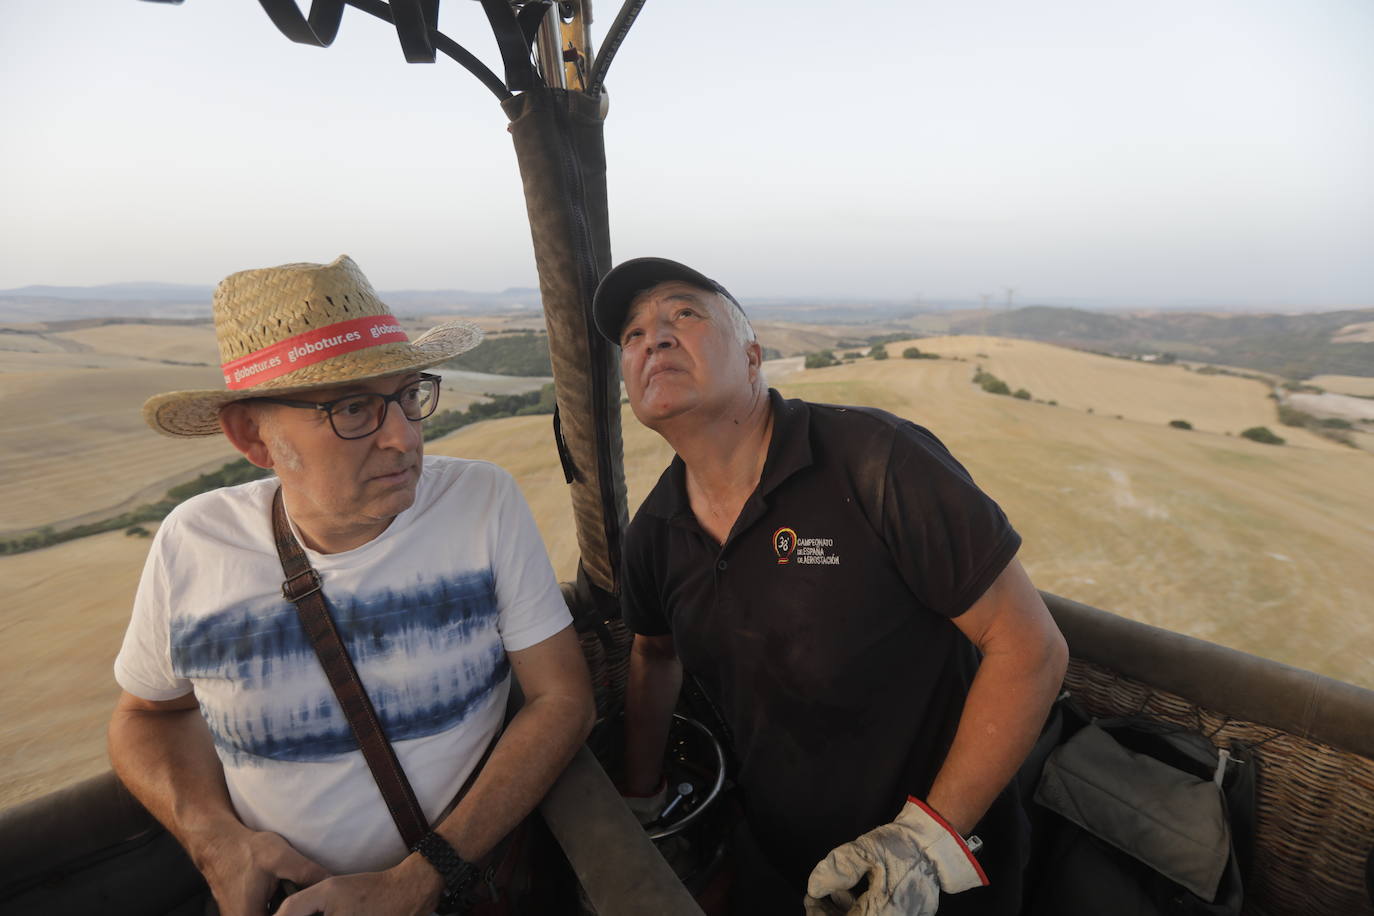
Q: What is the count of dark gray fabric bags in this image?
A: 1